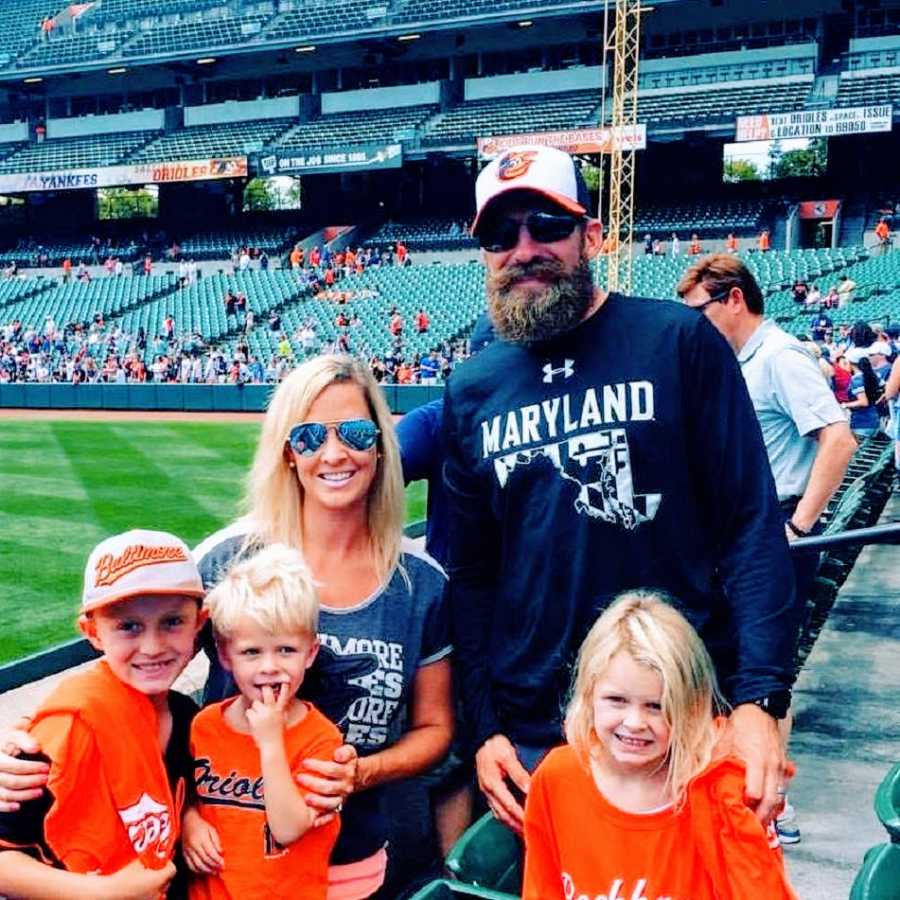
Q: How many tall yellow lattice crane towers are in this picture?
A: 1